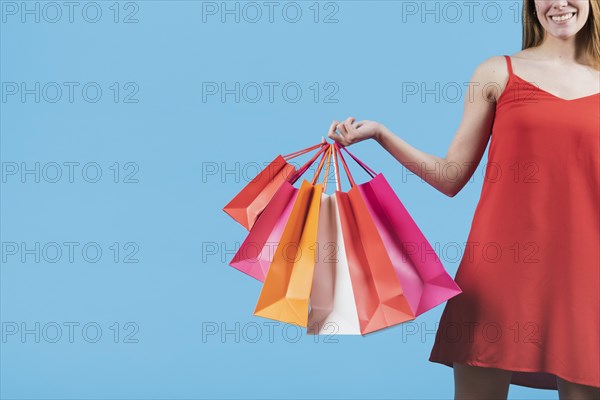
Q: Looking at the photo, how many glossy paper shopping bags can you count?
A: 6